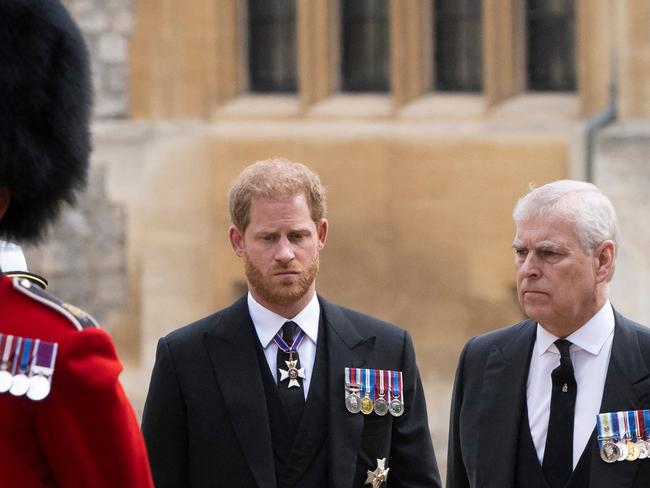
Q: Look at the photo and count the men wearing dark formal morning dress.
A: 2